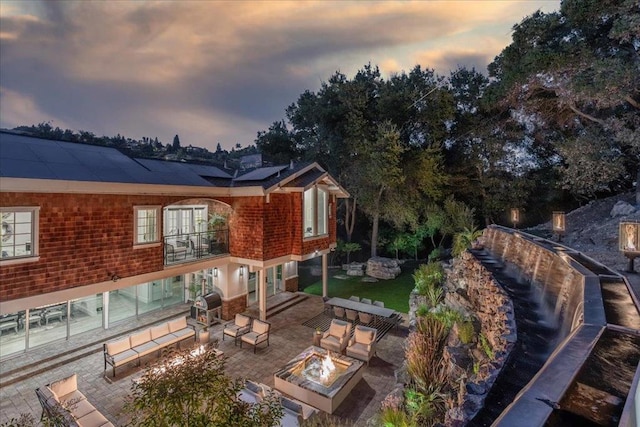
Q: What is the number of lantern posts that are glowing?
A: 3